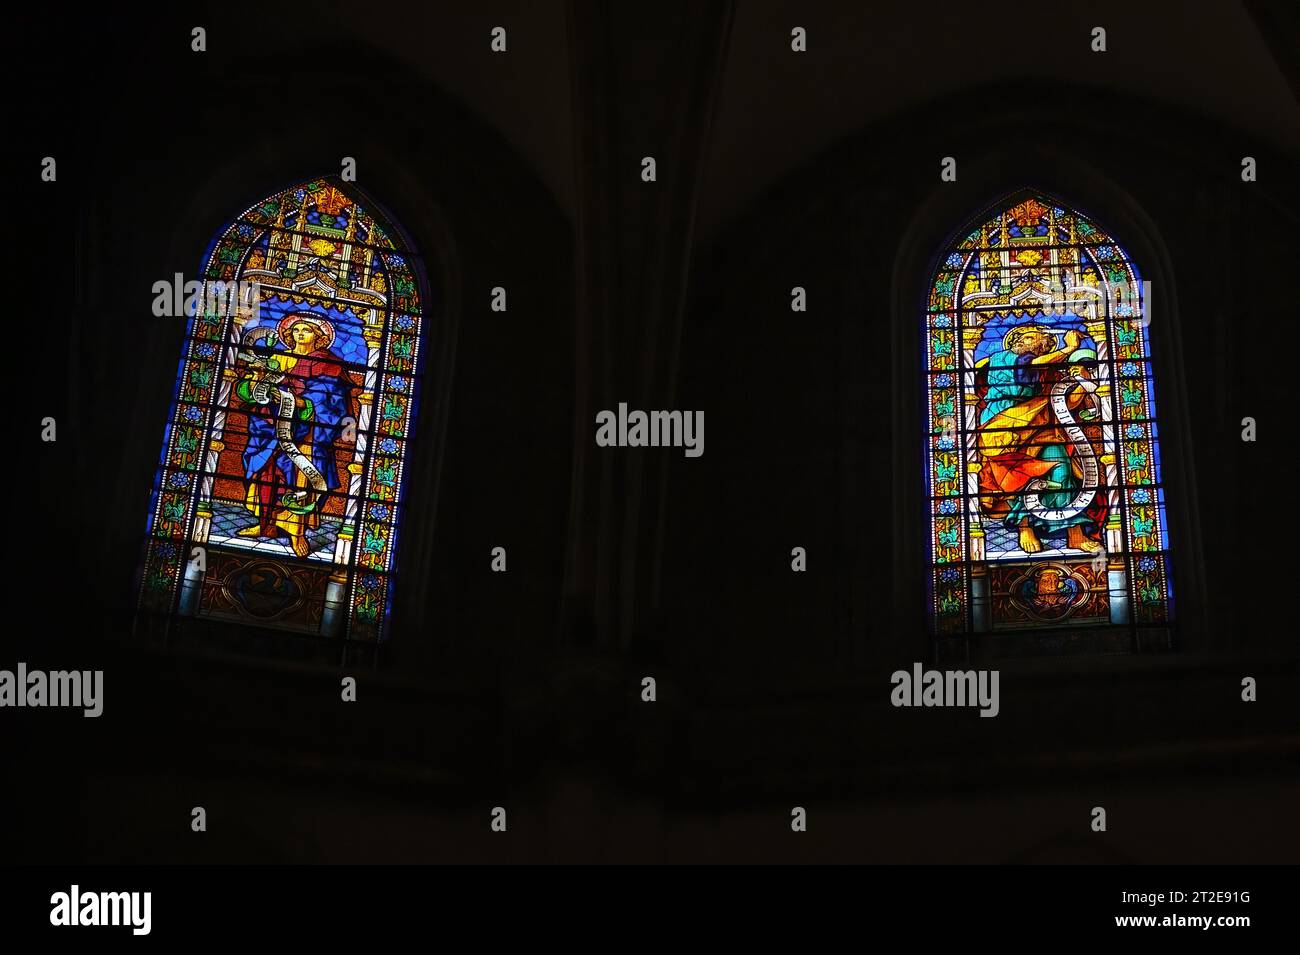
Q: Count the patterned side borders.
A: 4